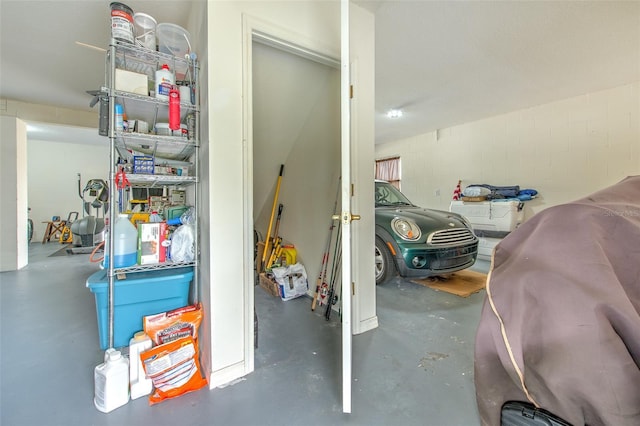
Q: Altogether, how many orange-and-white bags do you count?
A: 2